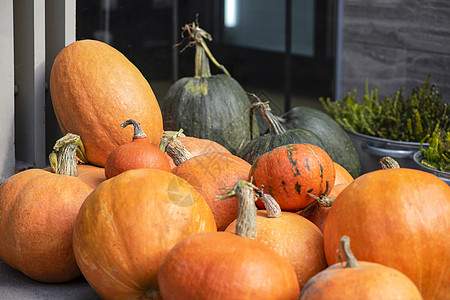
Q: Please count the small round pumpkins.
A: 2